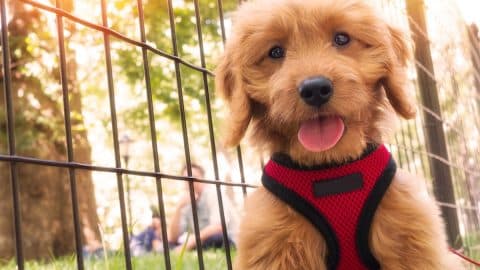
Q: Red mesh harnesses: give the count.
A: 1